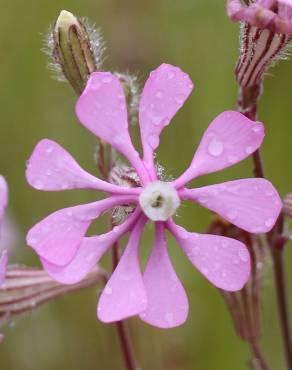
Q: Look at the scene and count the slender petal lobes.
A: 10